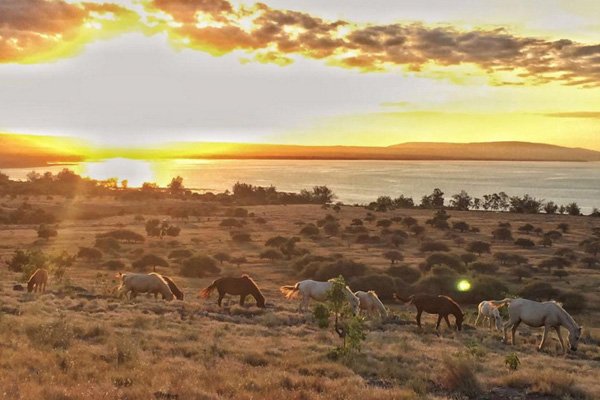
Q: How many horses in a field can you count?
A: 9